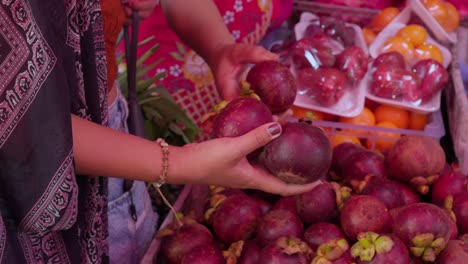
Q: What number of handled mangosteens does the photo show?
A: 3